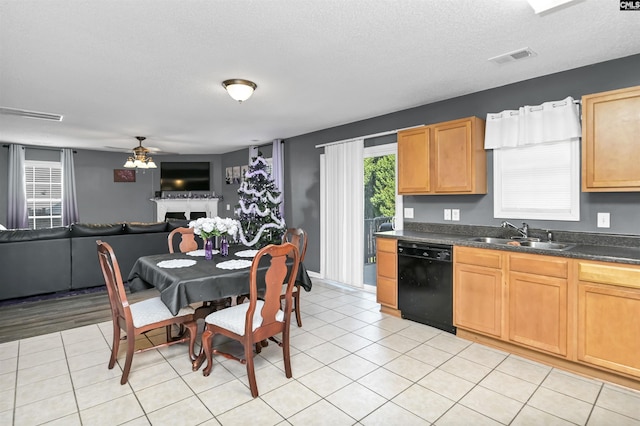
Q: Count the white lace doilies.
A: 4